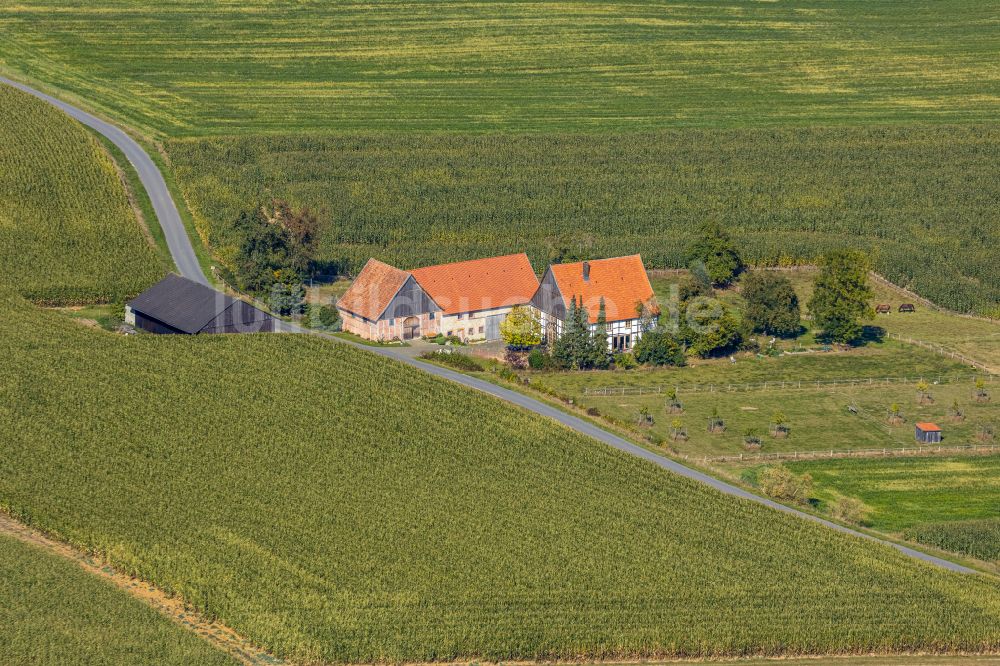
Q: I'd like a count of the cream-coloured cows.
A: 0